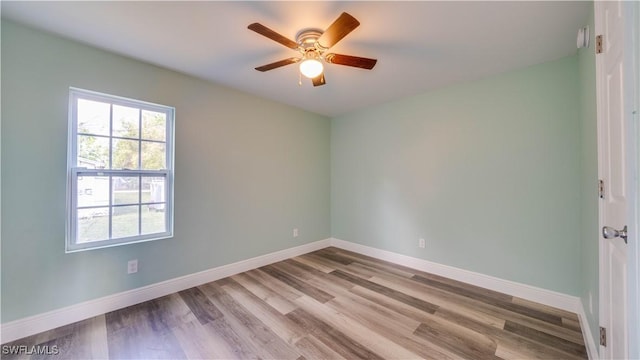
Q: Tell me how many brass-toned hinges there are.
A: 3